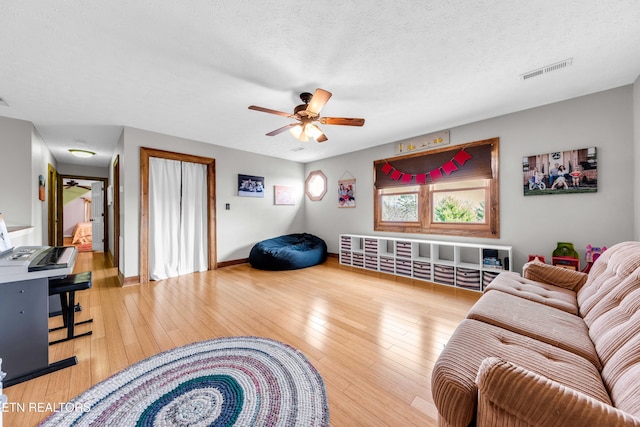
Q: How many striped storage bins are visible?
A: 12